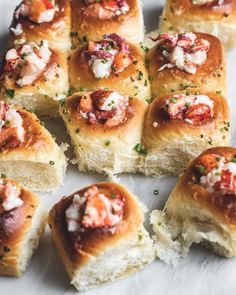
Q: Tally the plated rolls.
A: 12